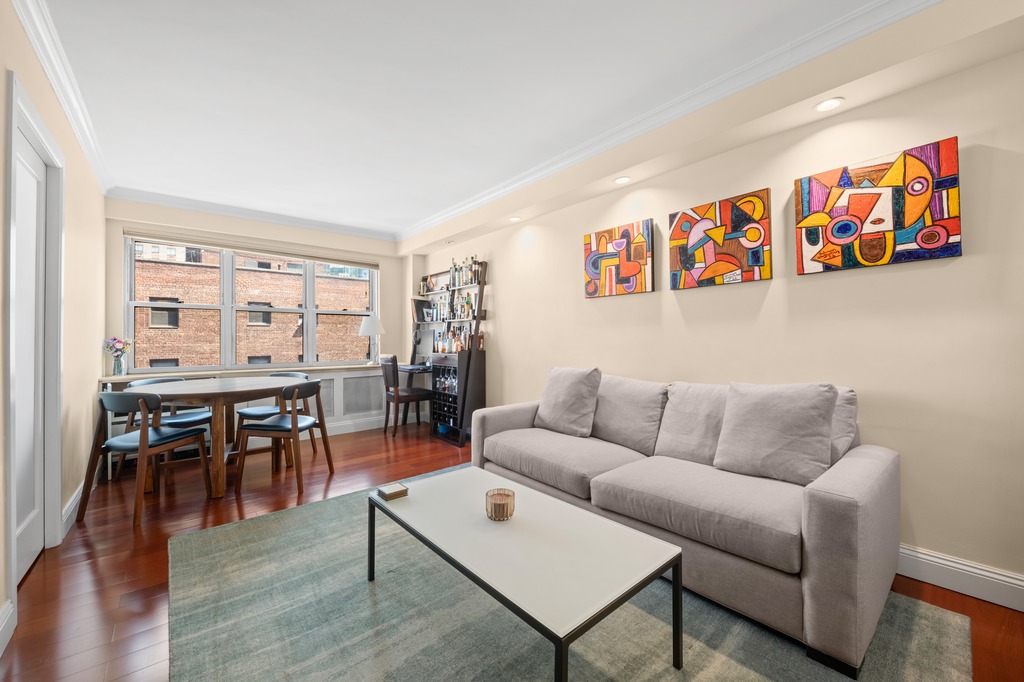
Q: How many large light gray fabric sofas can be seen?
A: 1